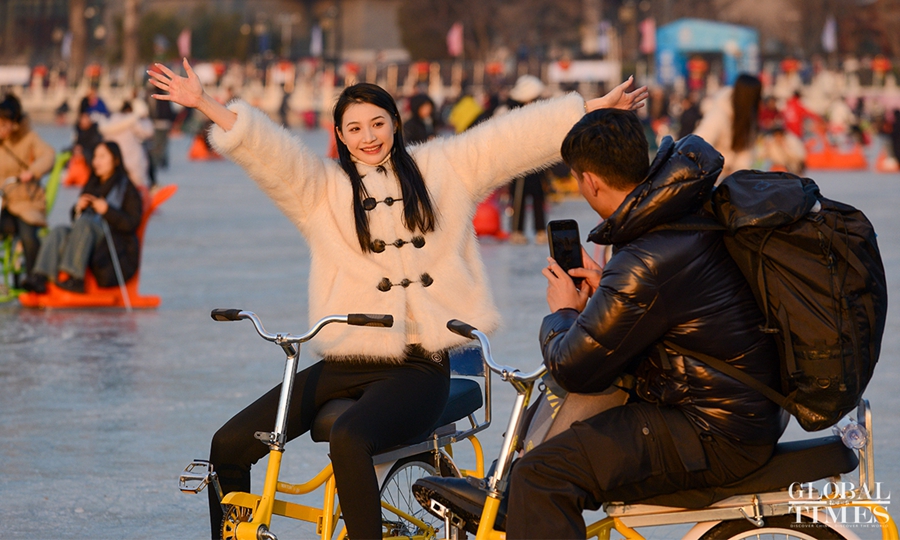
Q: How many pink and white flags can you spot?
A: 7